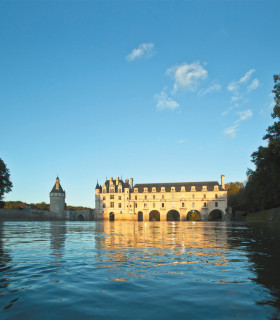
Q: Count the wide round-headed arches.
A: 4